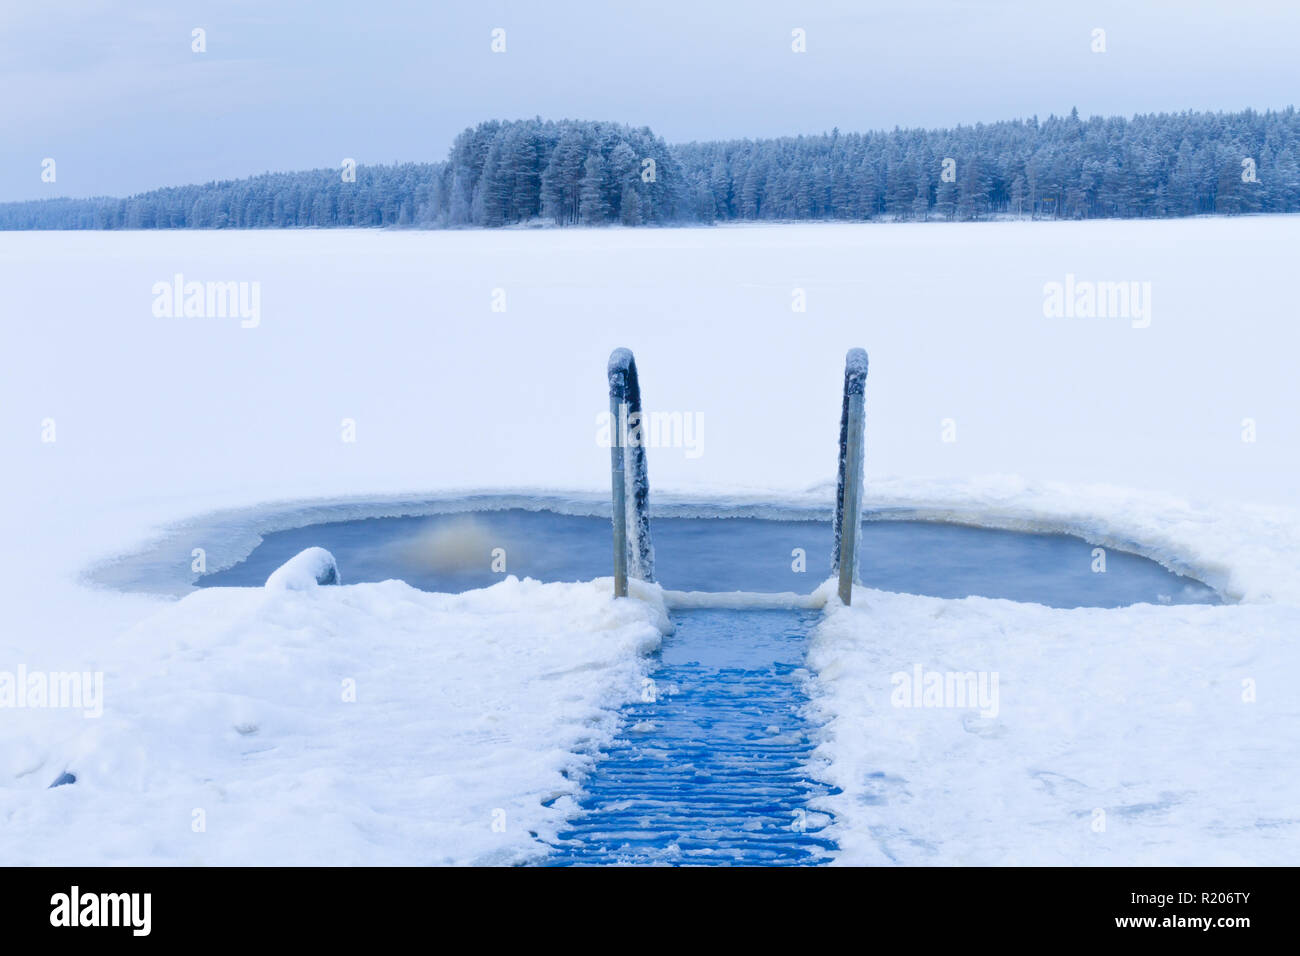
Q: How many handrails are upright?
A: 2